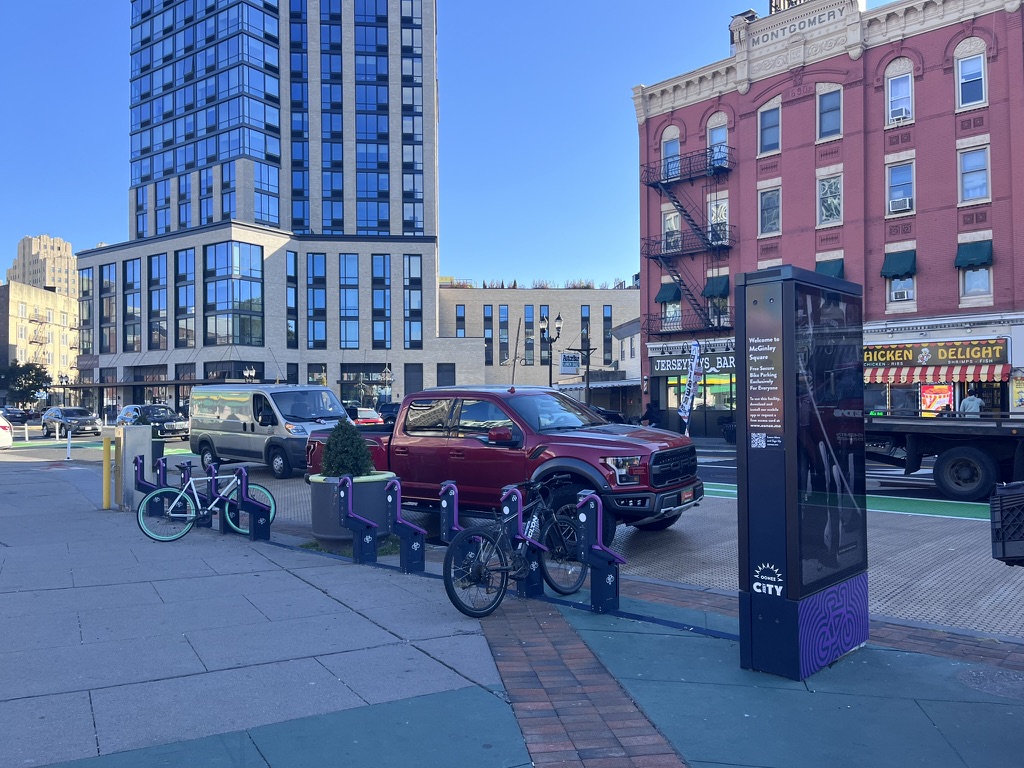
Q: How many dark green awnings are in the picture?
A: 5